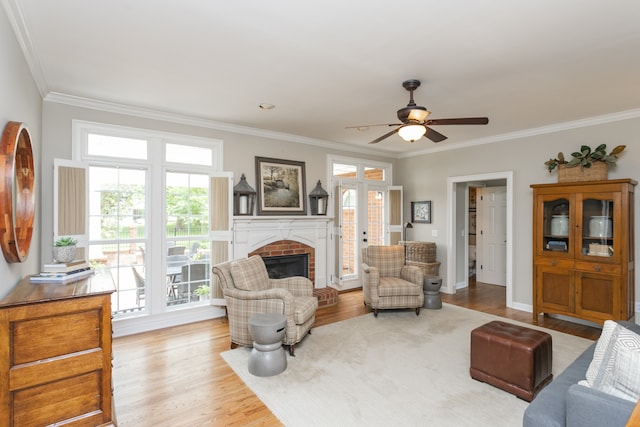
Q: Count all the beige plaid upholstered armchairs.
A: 2